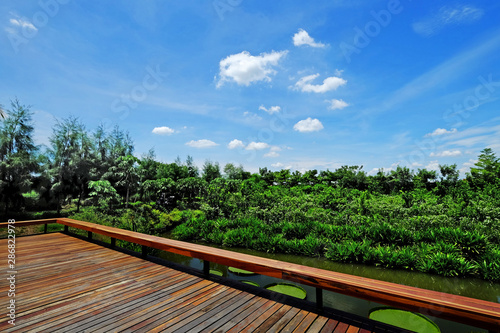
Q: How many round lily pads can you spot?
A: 5